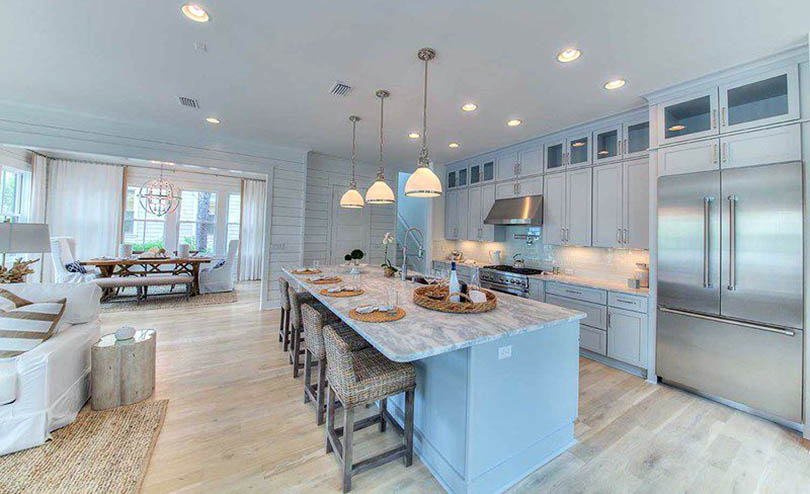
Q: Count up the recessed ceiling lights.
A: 8